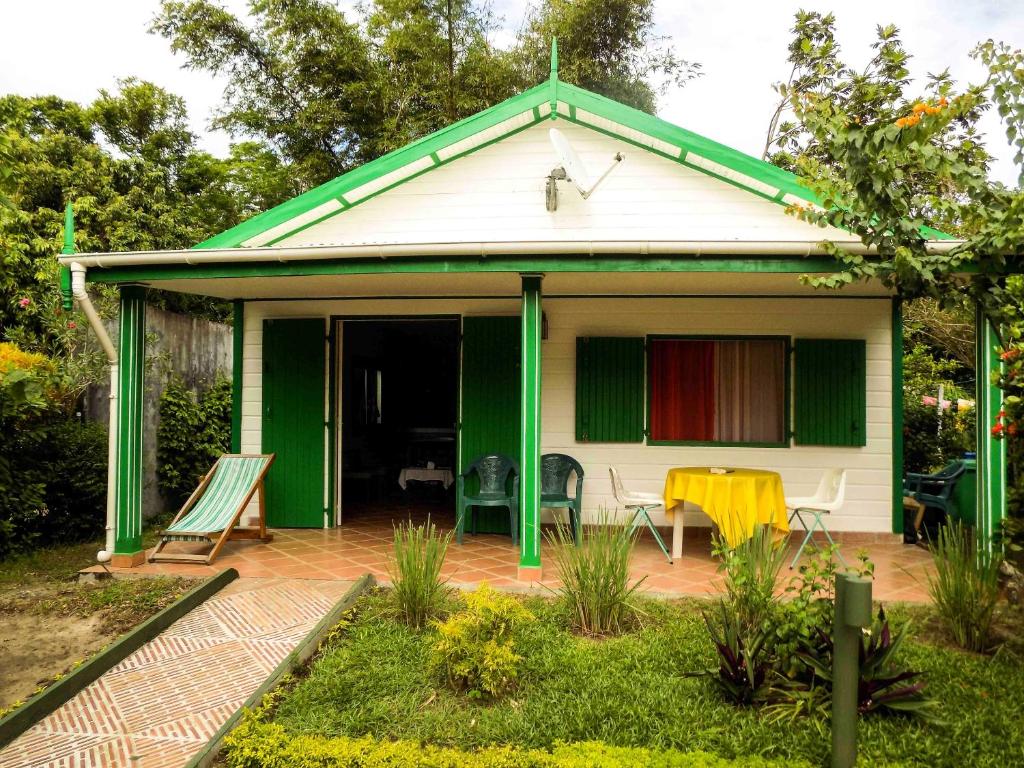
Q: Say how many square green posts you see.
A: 3